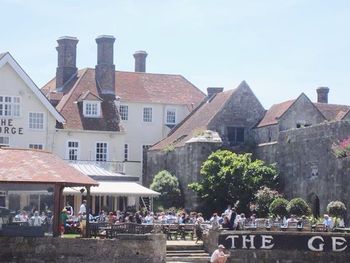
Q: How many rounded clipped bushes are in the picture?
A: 3